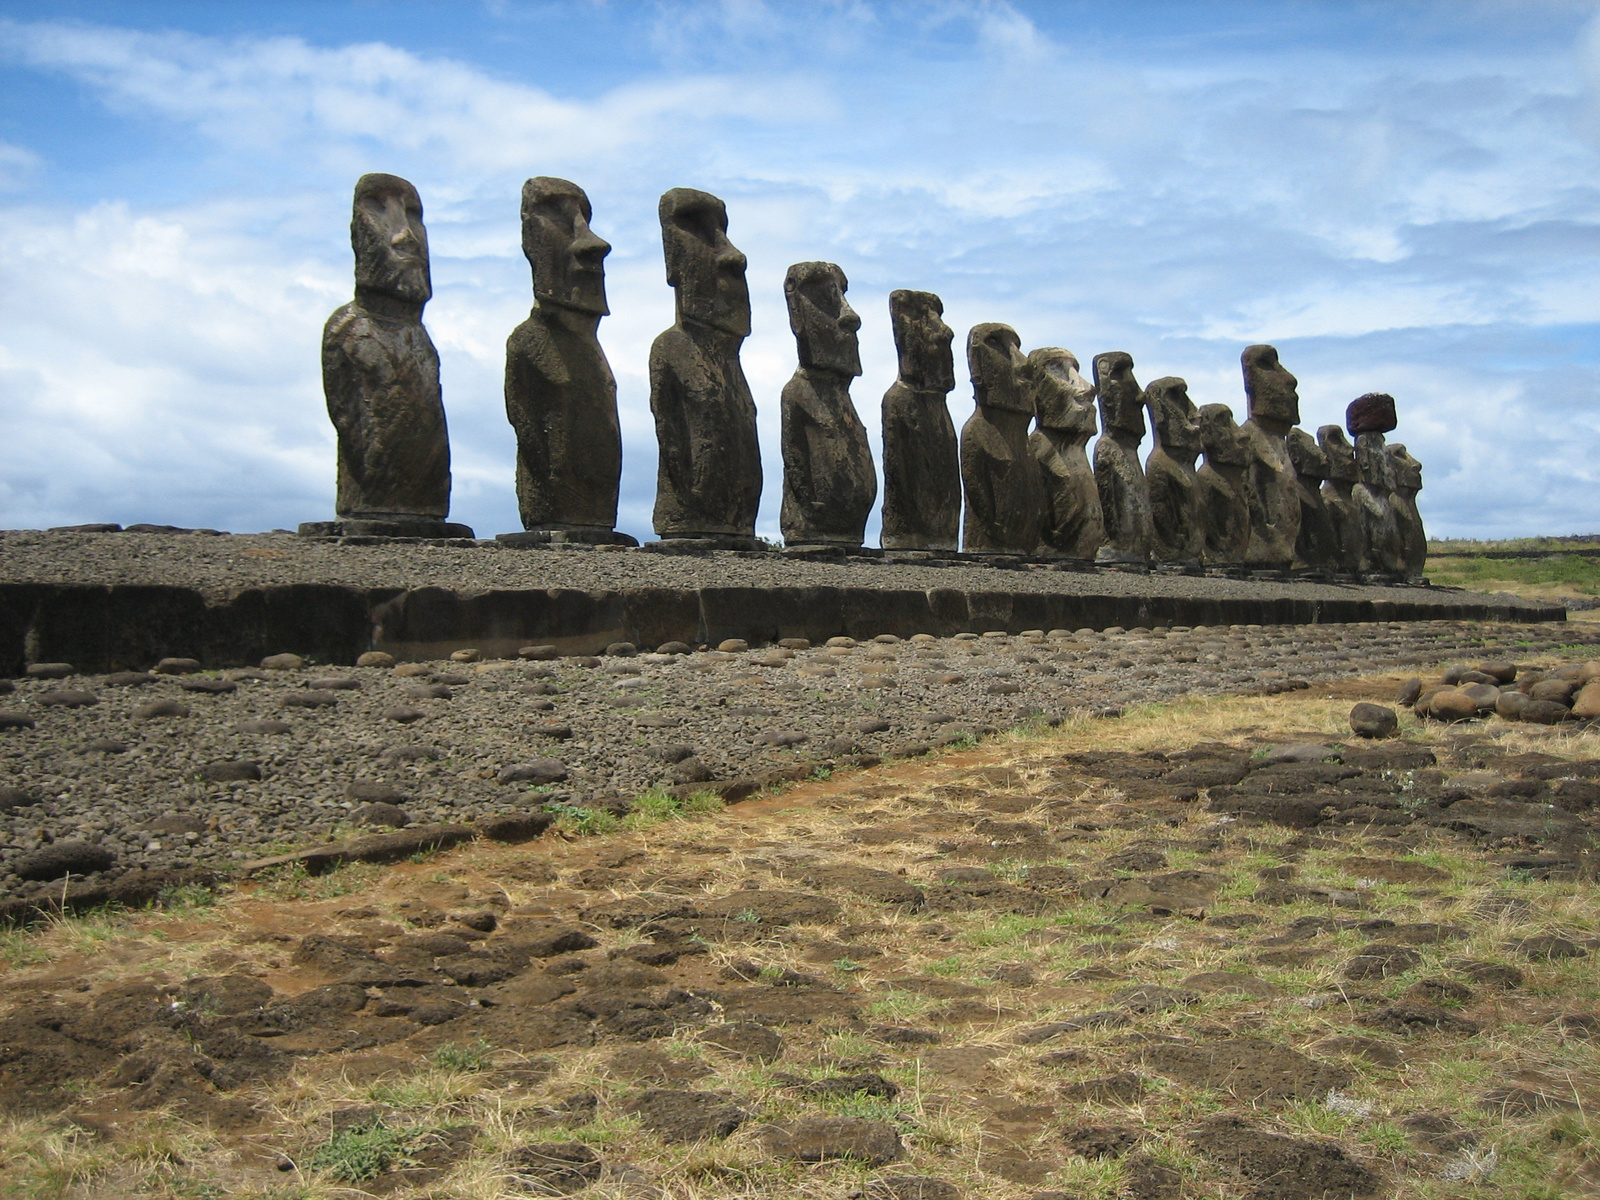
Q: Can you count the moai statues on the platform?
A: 15